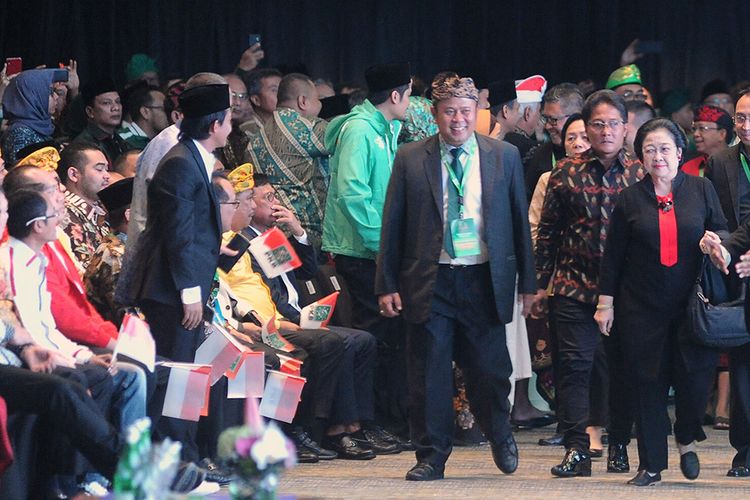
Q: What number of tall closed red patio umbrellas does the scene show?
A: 0